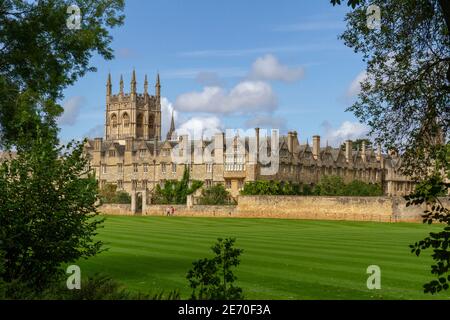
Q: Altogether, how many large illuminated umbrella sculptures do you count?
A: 0